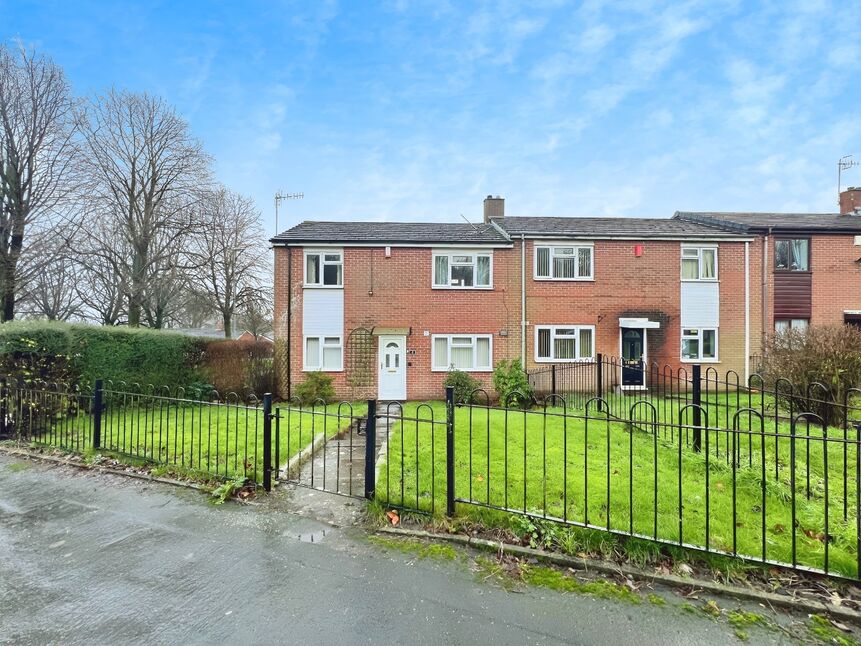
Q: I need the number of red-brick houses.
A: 3